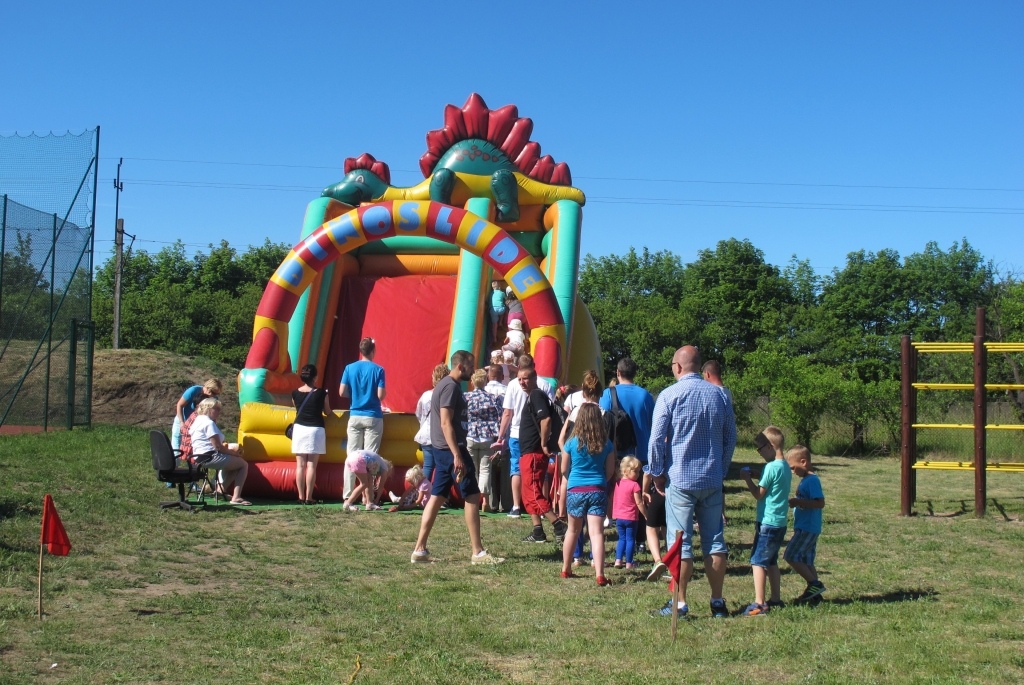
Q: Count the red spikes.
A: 12